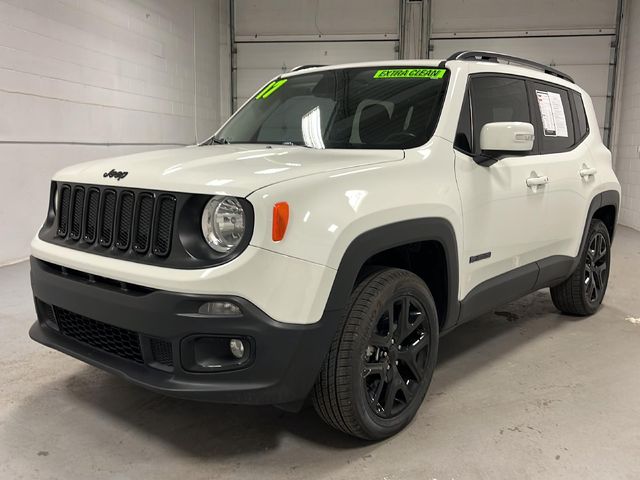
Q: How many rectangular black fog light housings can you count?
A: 1